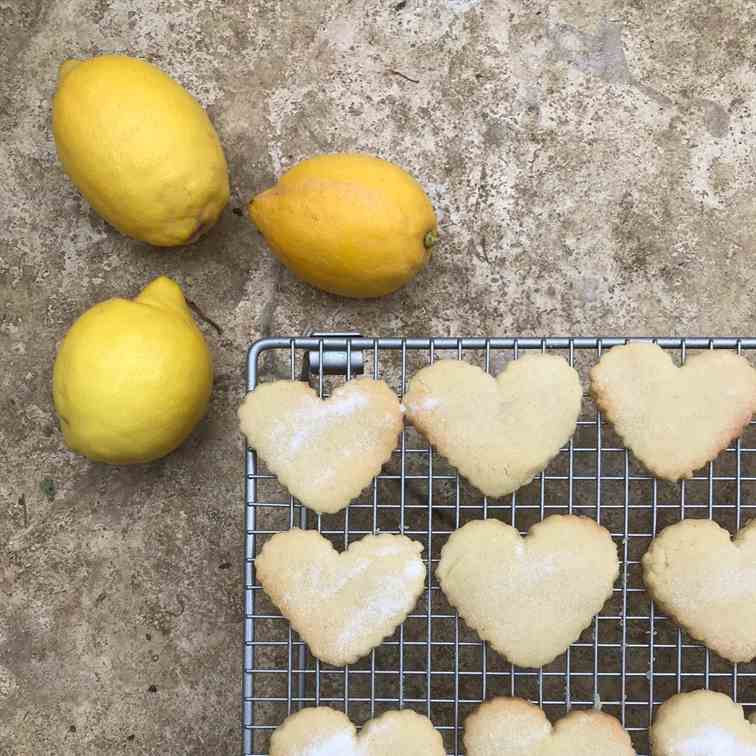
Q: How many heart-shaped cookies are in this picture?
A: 9